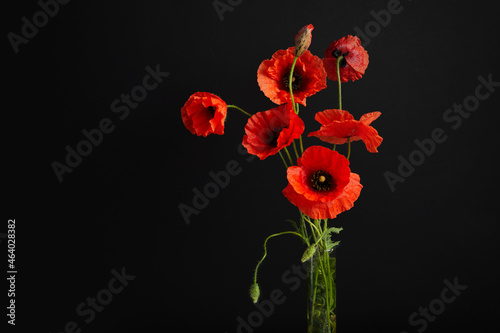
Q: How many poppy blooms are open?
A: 6